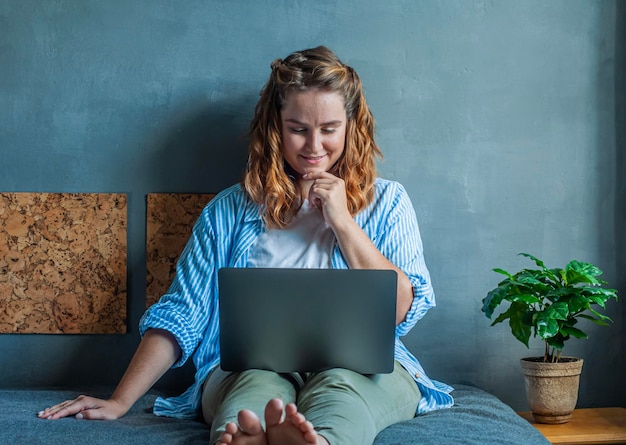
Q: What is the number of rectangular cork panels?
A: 2